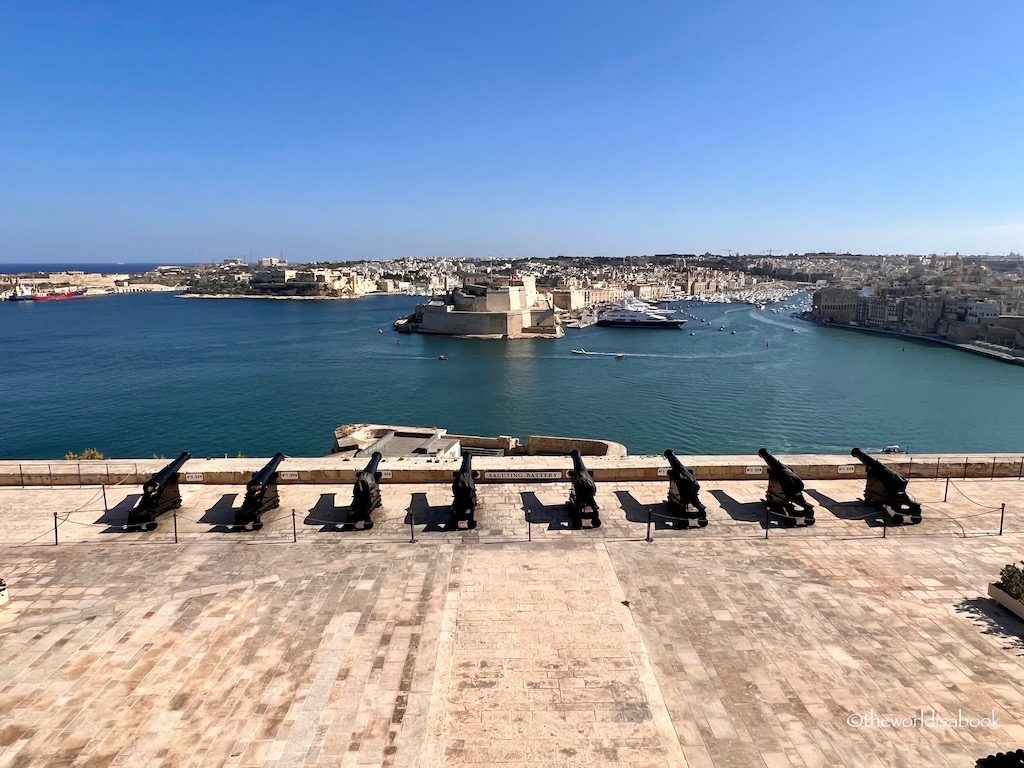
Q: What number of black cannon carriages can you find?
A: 8